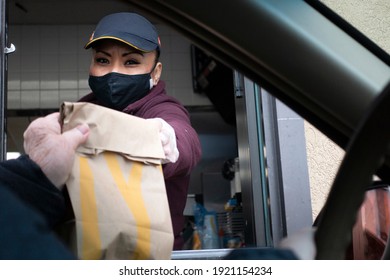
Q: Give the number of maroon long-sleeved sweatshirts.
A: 1